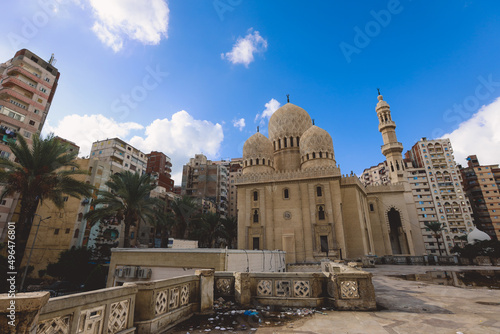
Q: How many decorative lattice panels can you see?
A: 11